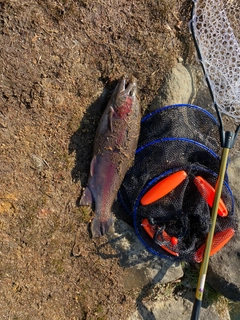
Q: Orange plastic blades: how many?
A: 4